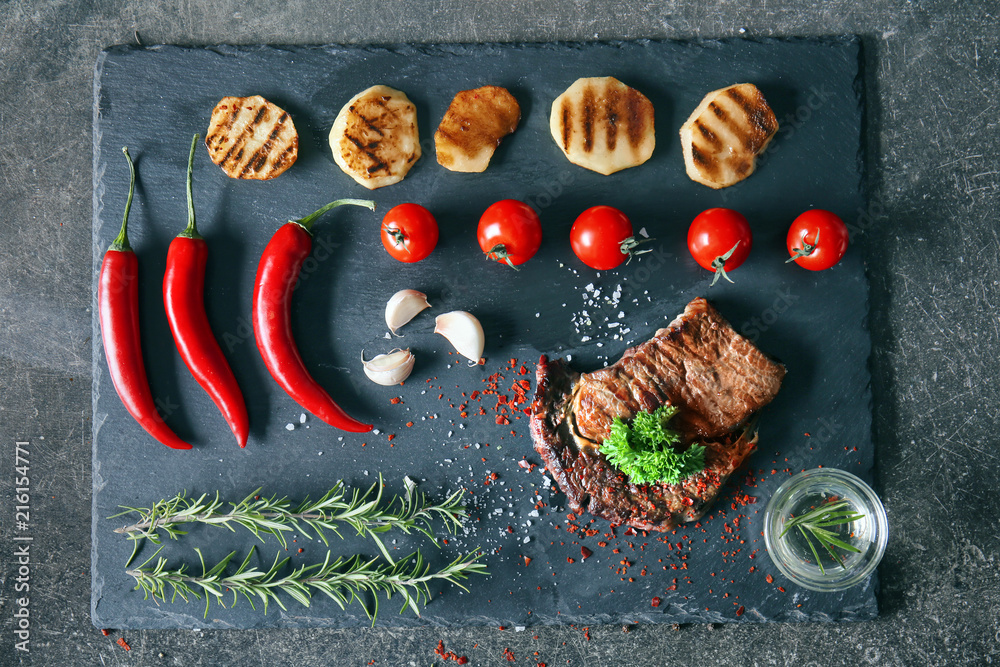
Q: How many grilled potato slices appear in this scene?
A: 5